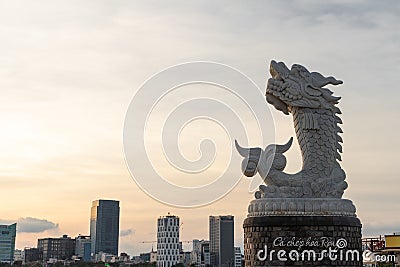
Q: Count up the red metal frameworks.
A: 1